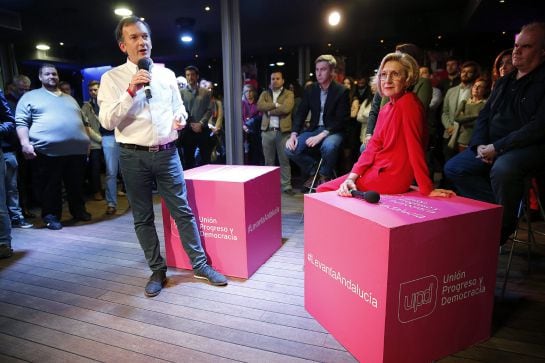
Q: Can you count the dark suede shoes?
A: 2